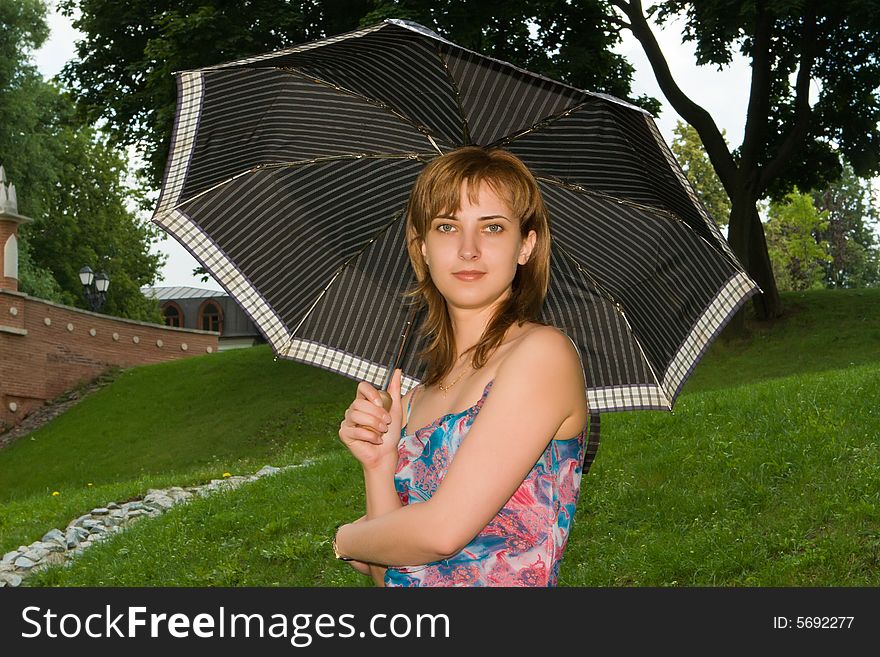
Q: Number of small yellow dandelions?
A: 3